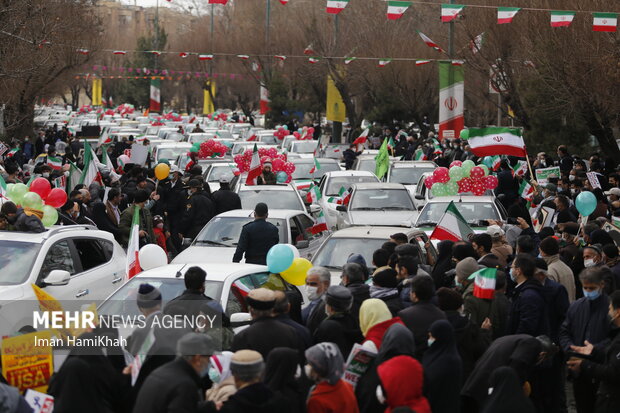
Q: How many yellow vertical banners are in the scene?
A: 3